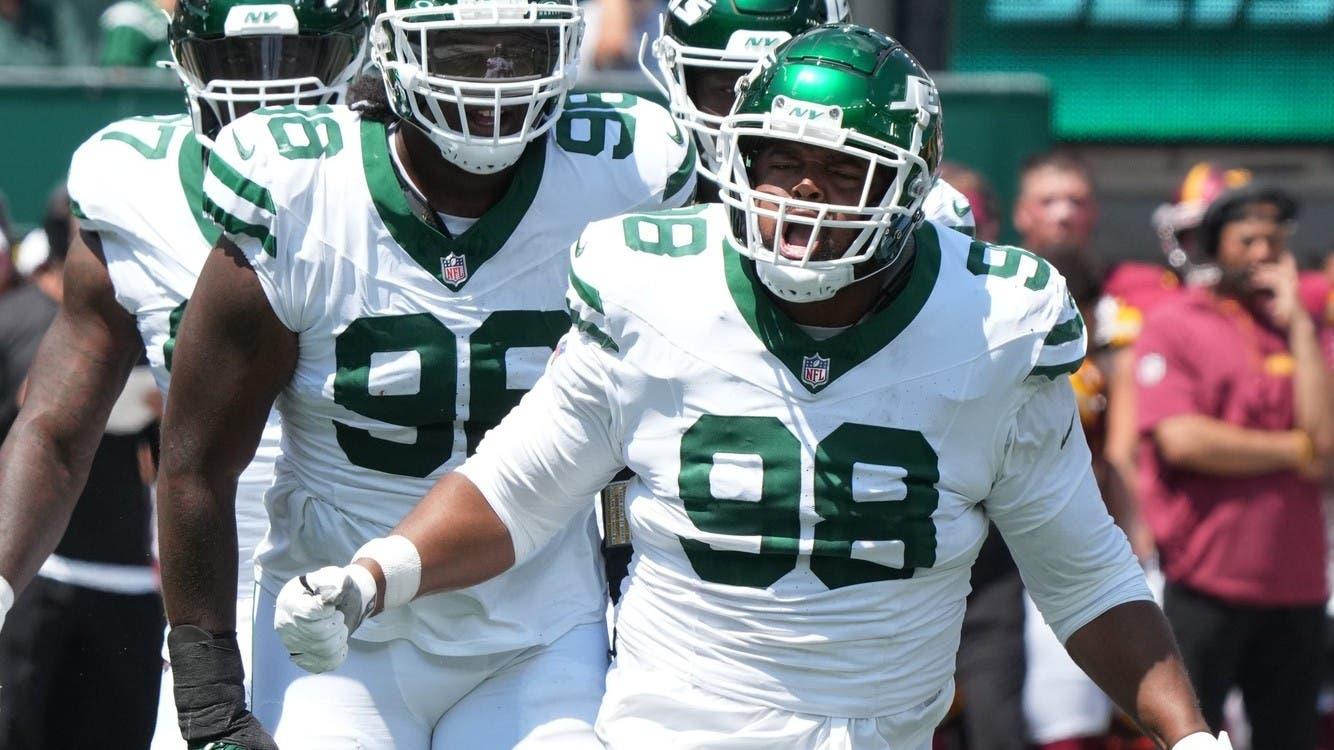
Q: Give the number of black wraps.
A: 1